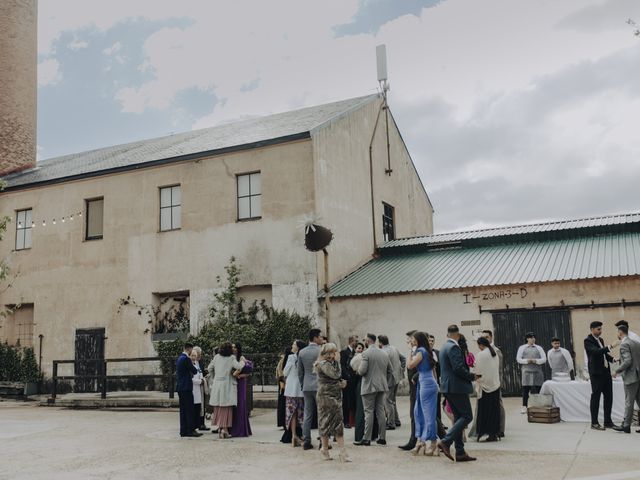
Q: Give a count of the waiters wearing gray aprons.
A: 2